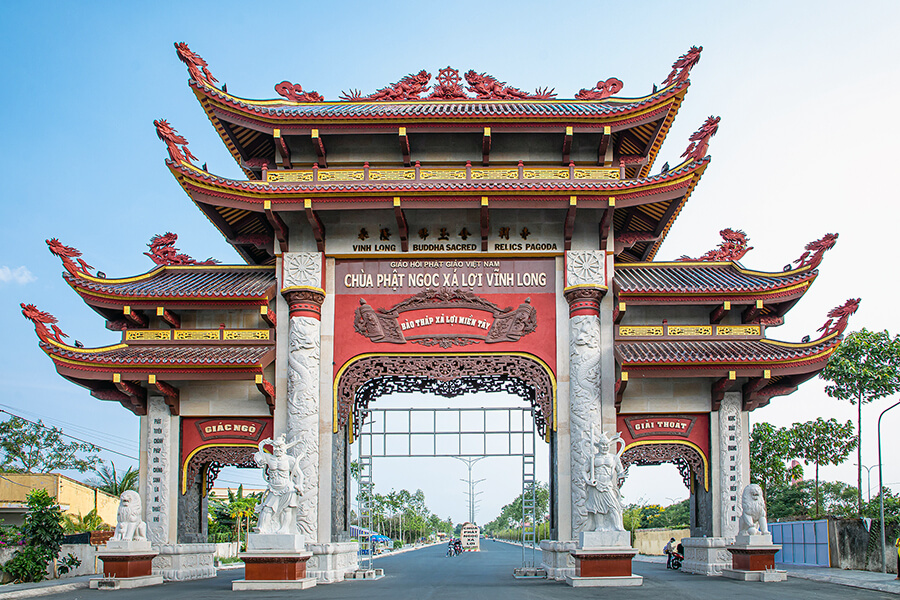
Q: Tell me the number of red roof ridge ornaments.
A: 15